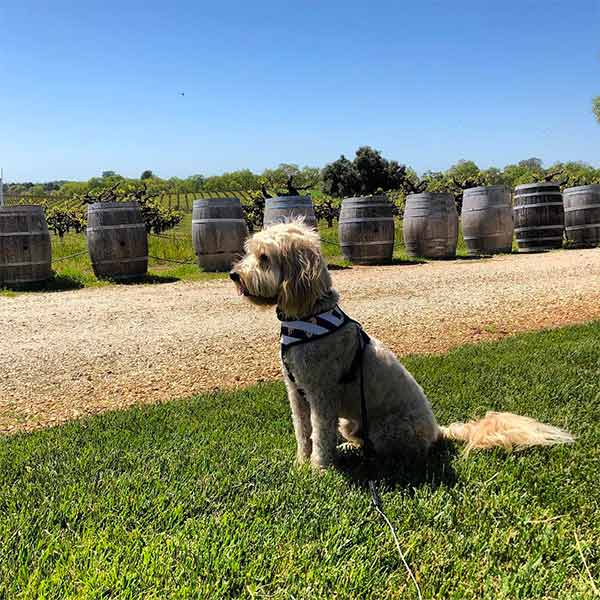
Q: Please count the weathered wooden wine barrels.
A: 9